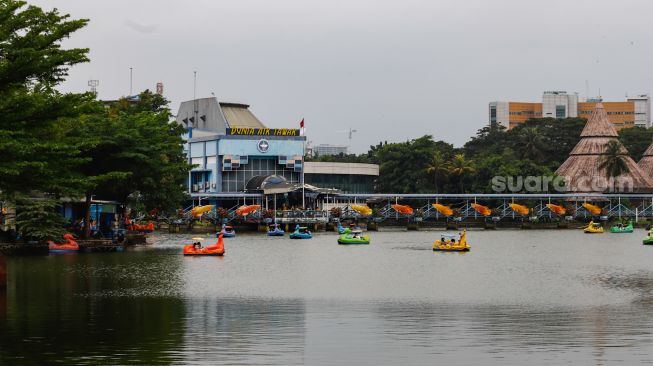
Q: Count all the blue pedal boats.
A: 4